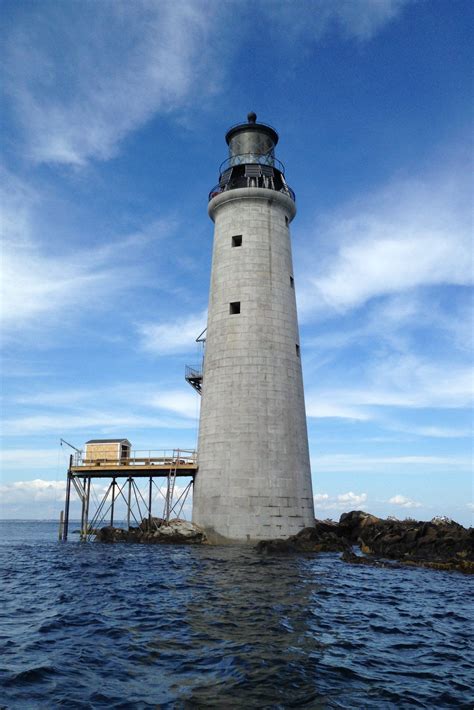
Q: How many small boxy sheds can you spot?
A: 1